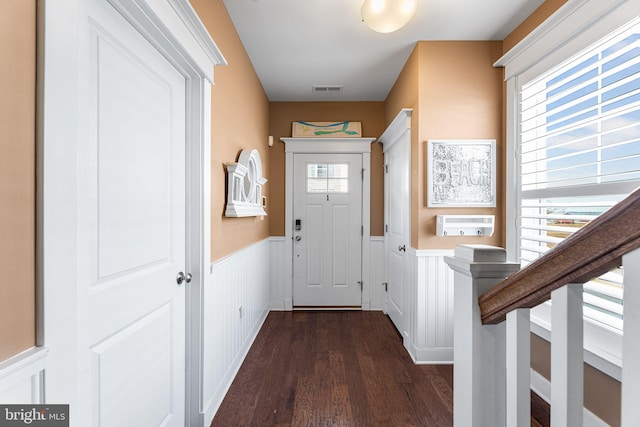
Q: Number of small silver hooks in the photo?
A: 3